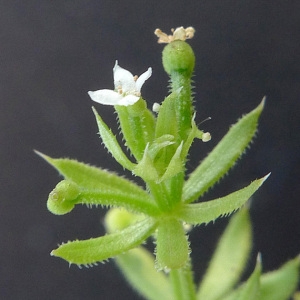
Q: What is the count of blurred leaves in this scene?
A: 4